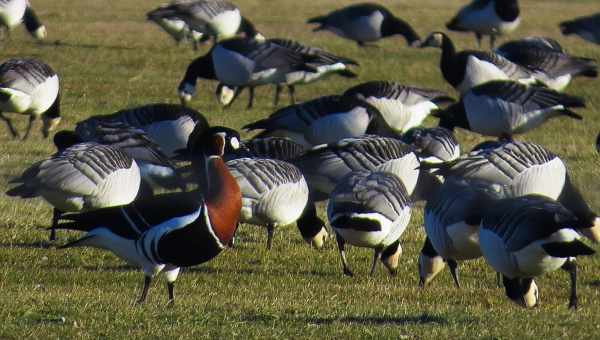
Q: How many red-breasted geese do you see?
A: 1